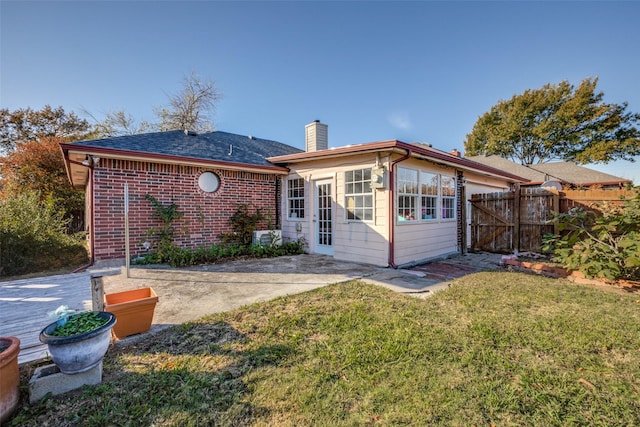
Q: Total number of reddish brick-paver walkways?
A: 1